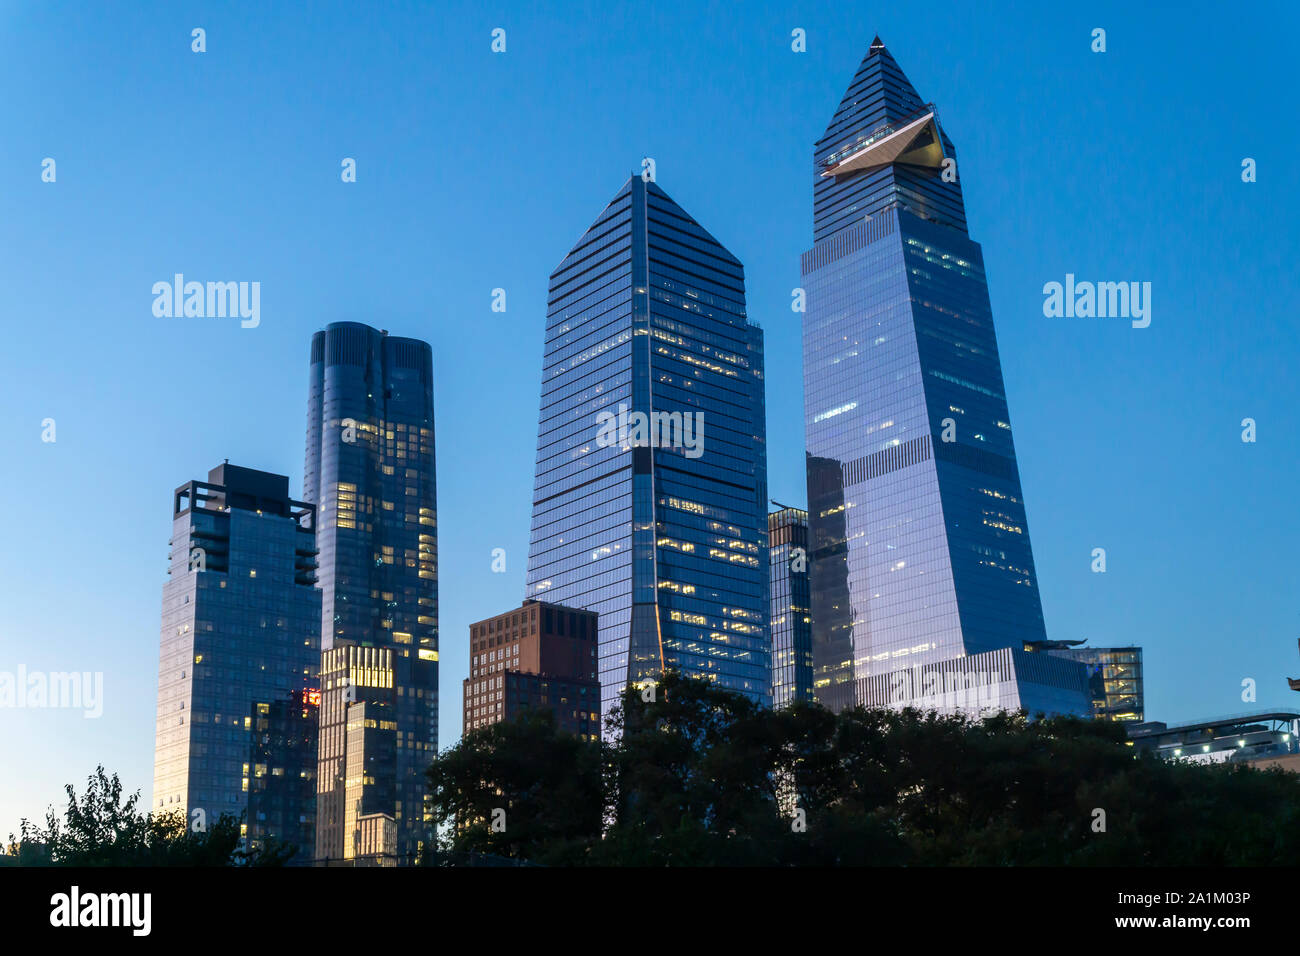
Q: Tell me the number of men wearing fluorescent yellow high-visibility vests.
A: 0